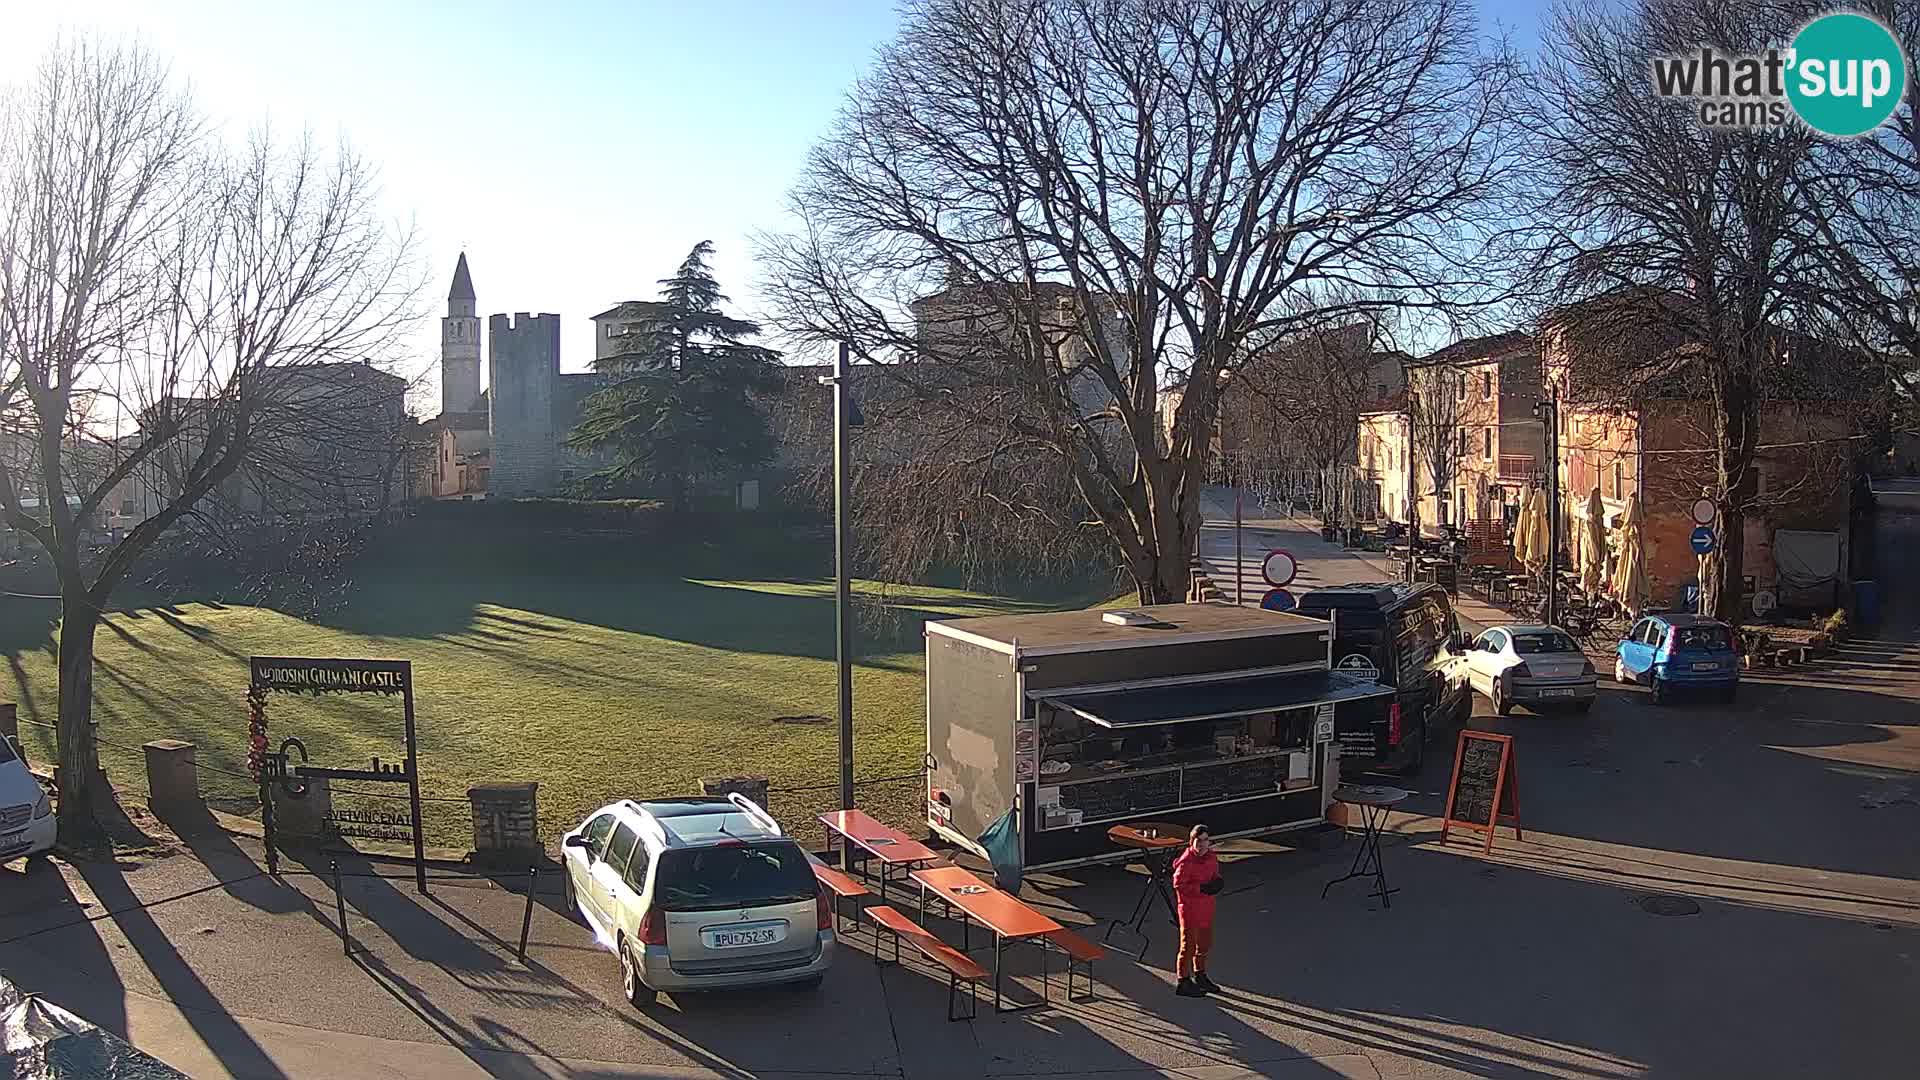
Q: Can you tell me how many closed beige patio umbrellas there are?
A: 4